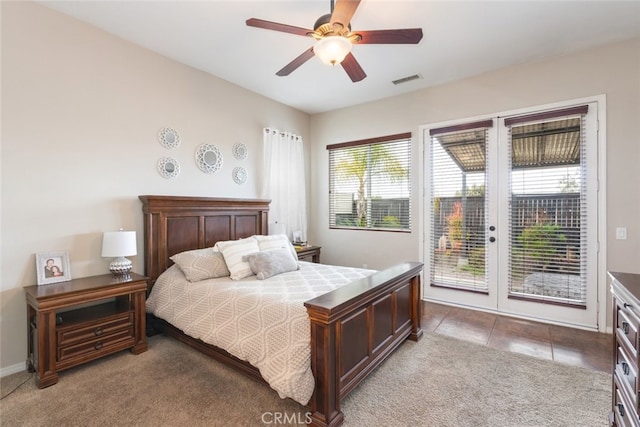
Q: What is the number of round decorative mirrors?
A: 5